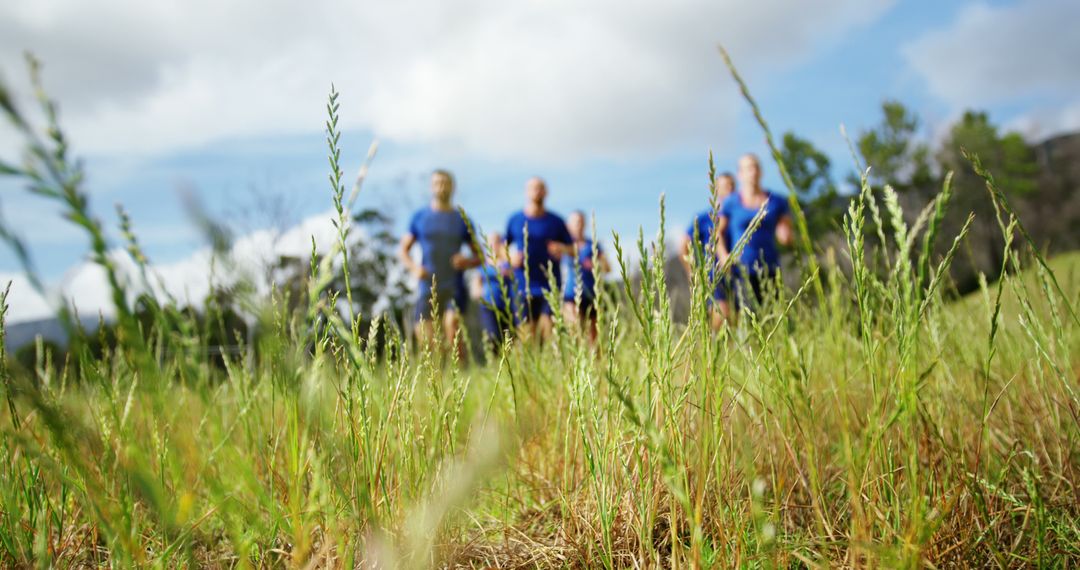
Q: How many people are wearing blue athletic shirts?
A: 6